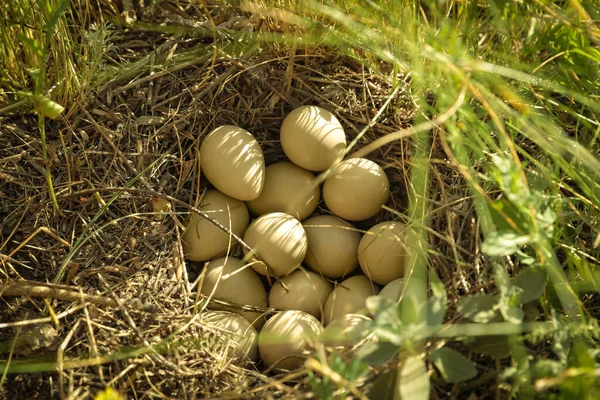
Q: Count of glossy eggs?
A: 15